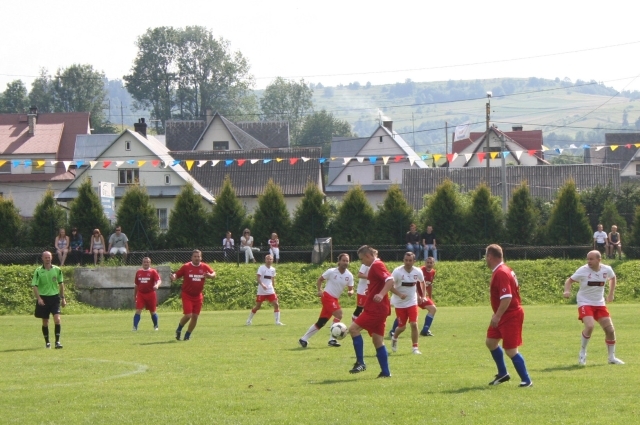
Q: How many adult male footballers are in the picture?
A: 10